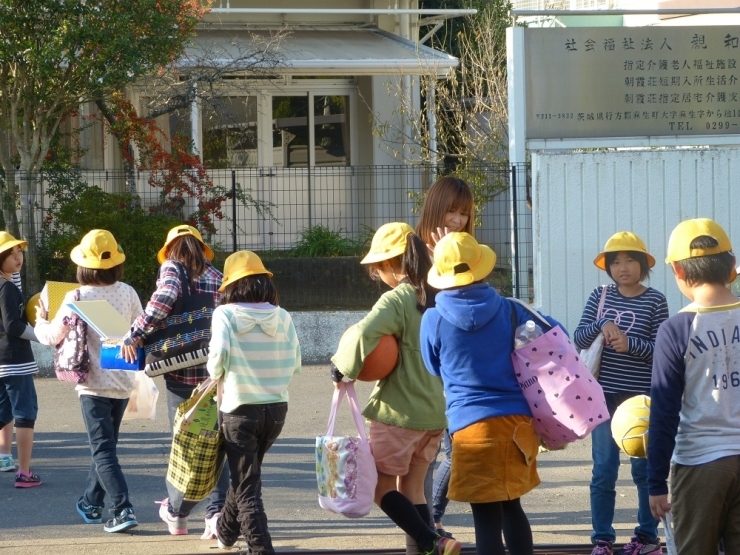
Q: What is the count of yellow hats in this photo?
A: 8